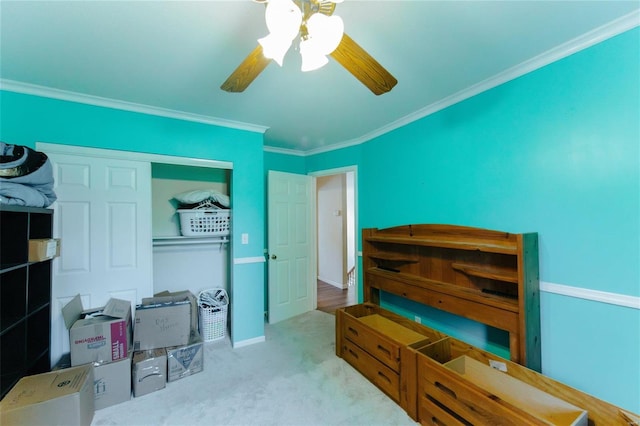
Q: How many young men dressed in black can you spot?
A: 0